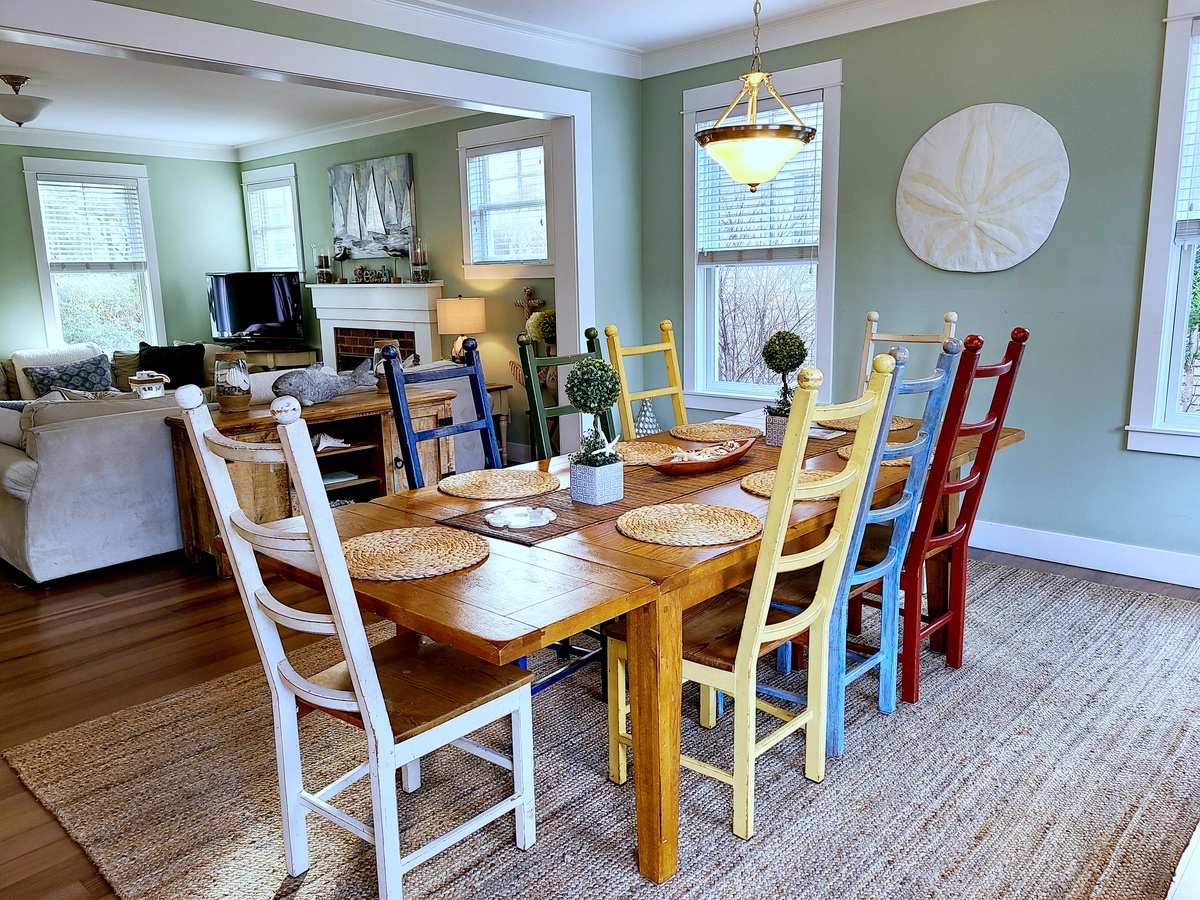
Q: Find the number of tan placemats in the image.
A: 8